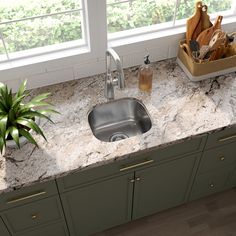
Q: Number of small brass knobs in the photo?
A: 5